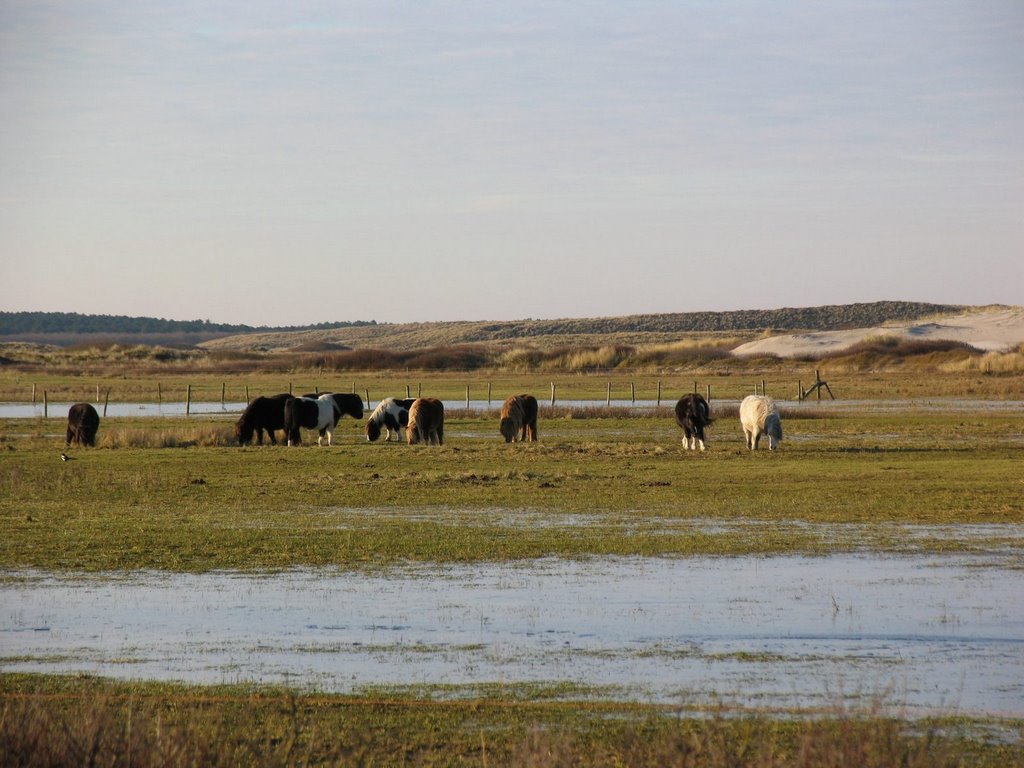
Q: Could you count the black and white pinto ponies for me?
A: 2